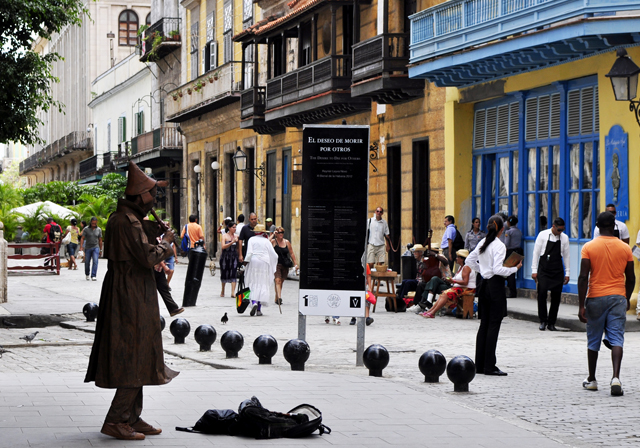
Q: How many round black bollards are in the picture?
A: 10